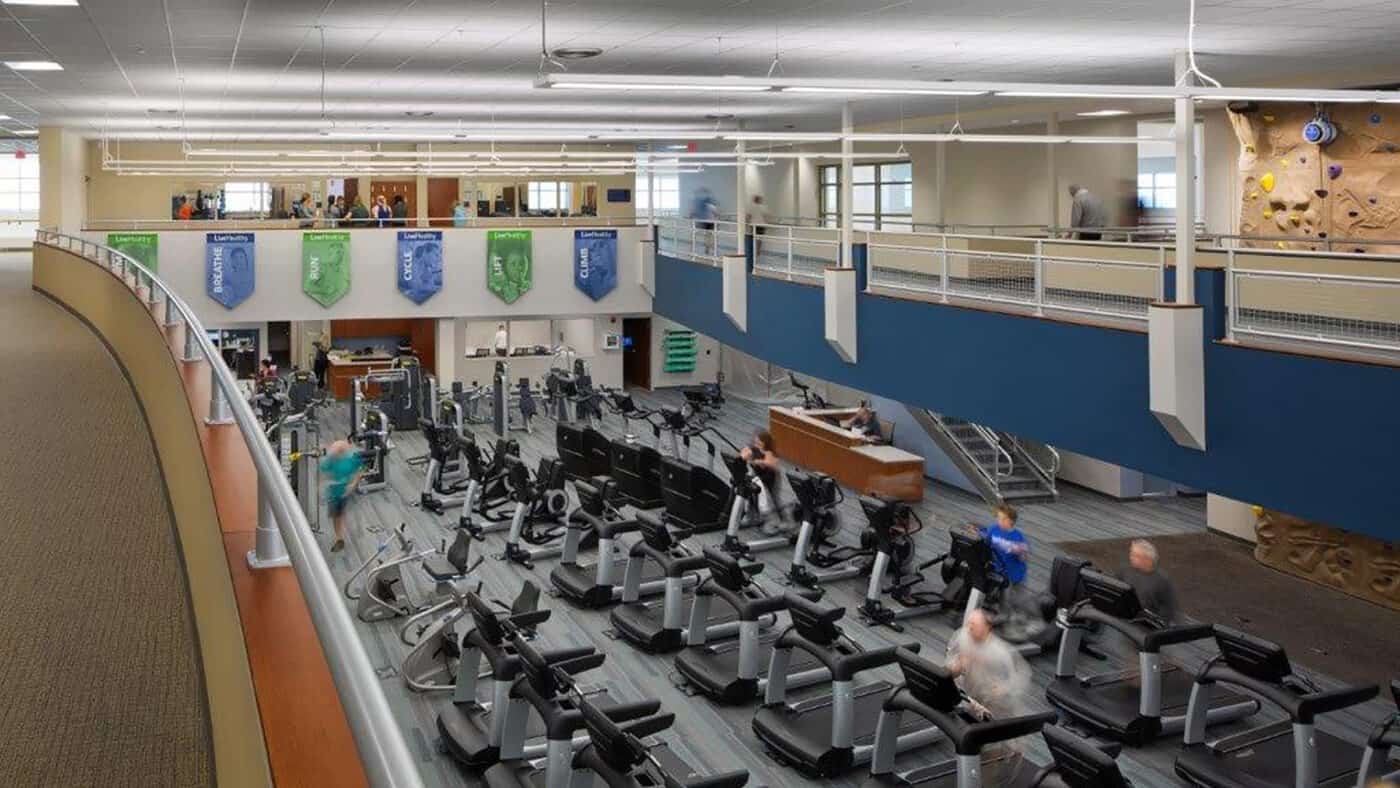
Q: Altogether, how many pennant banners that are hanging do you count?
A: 6